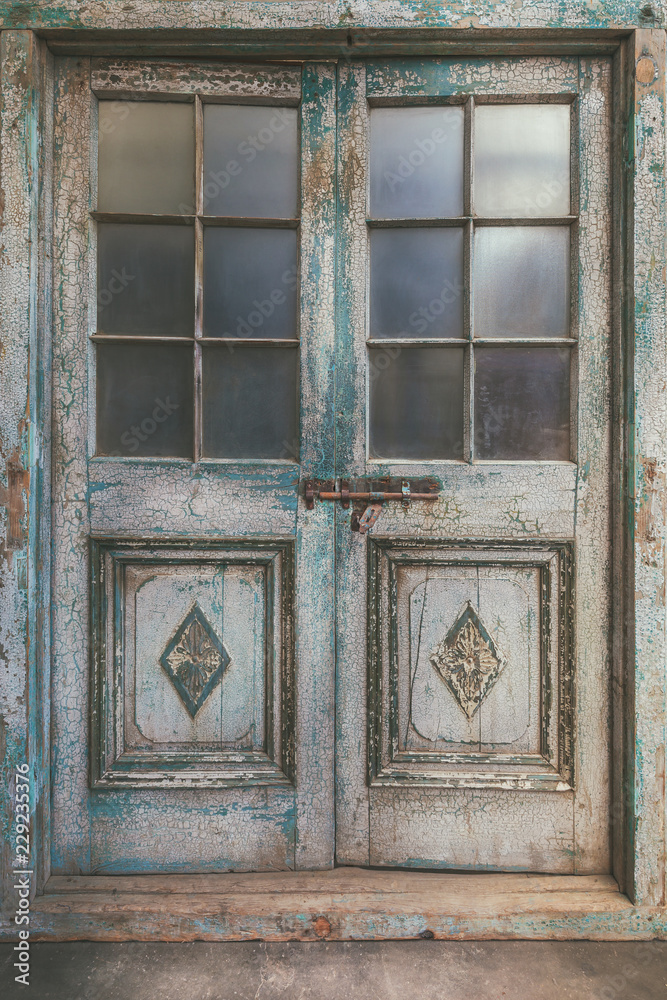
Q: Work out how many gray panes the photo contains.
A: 12